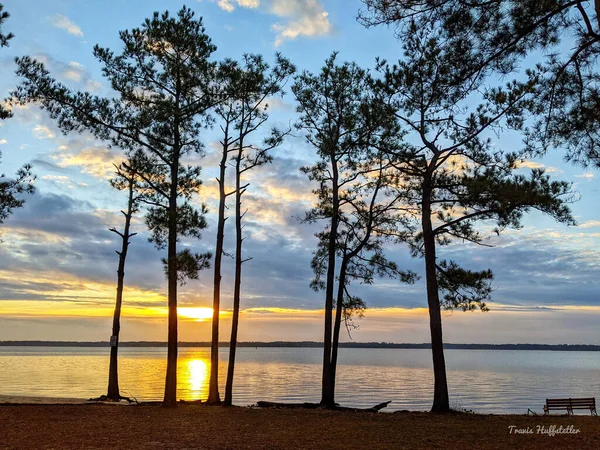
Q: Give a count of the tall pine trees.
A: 7